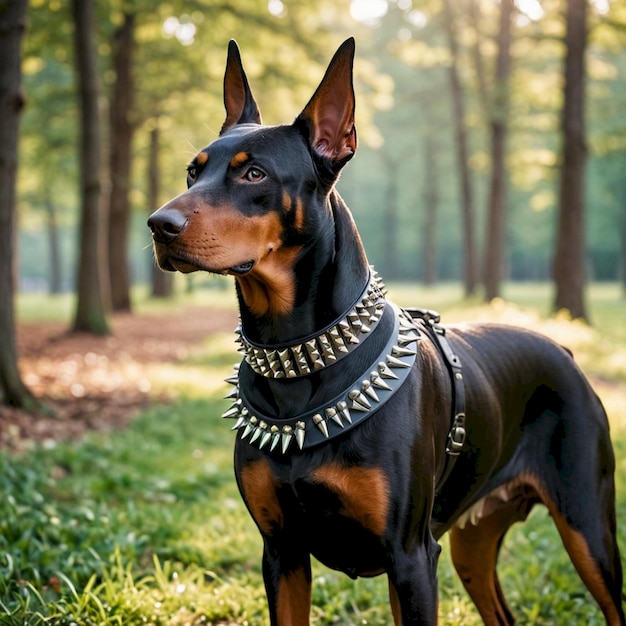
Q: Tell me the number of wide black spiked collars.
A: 2